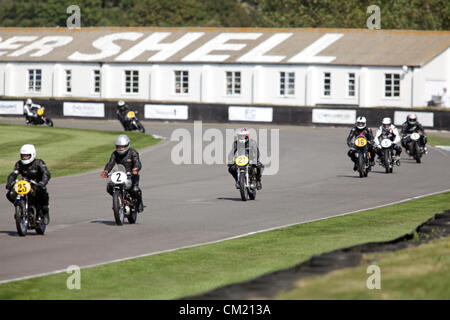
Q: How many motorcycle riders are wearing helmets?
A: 8